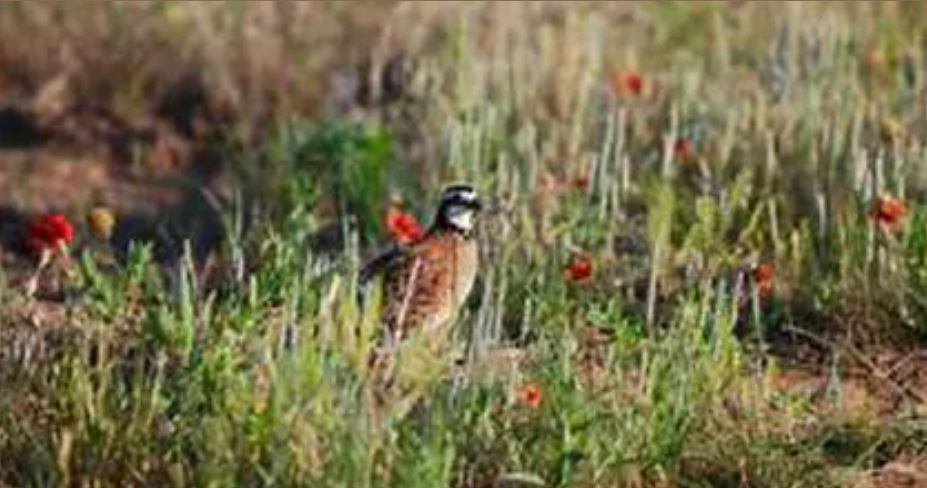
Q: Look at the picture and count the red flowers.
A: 8